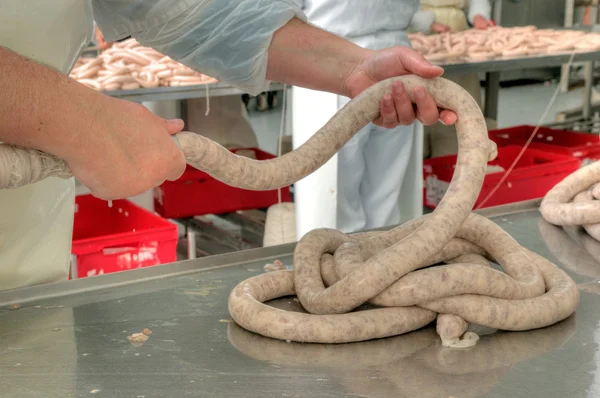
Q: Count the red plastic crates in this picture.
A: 4